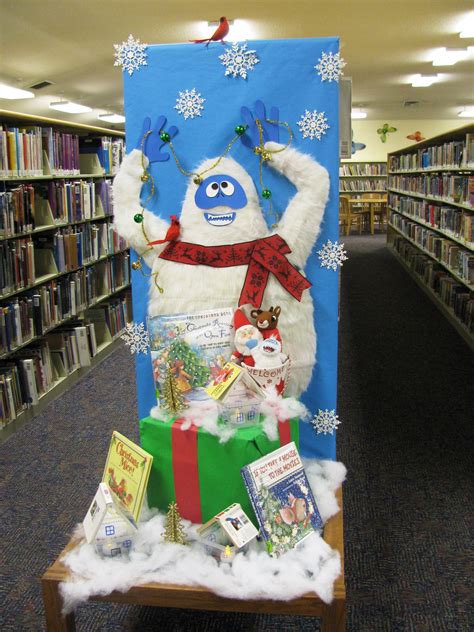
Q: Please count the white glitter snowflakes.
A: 8